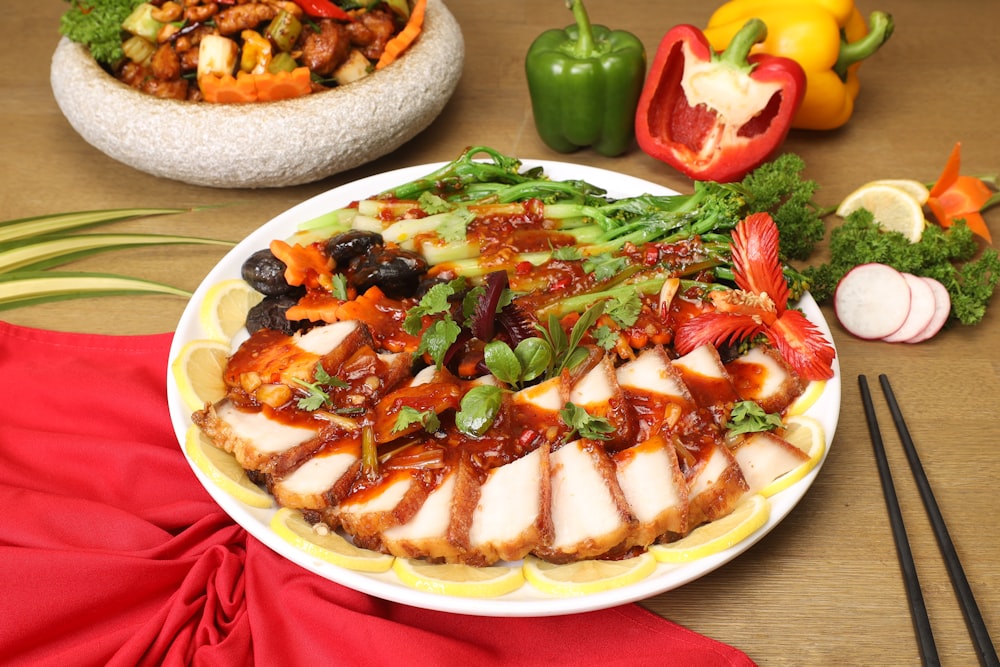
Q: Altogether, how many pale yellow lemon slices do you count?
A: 11